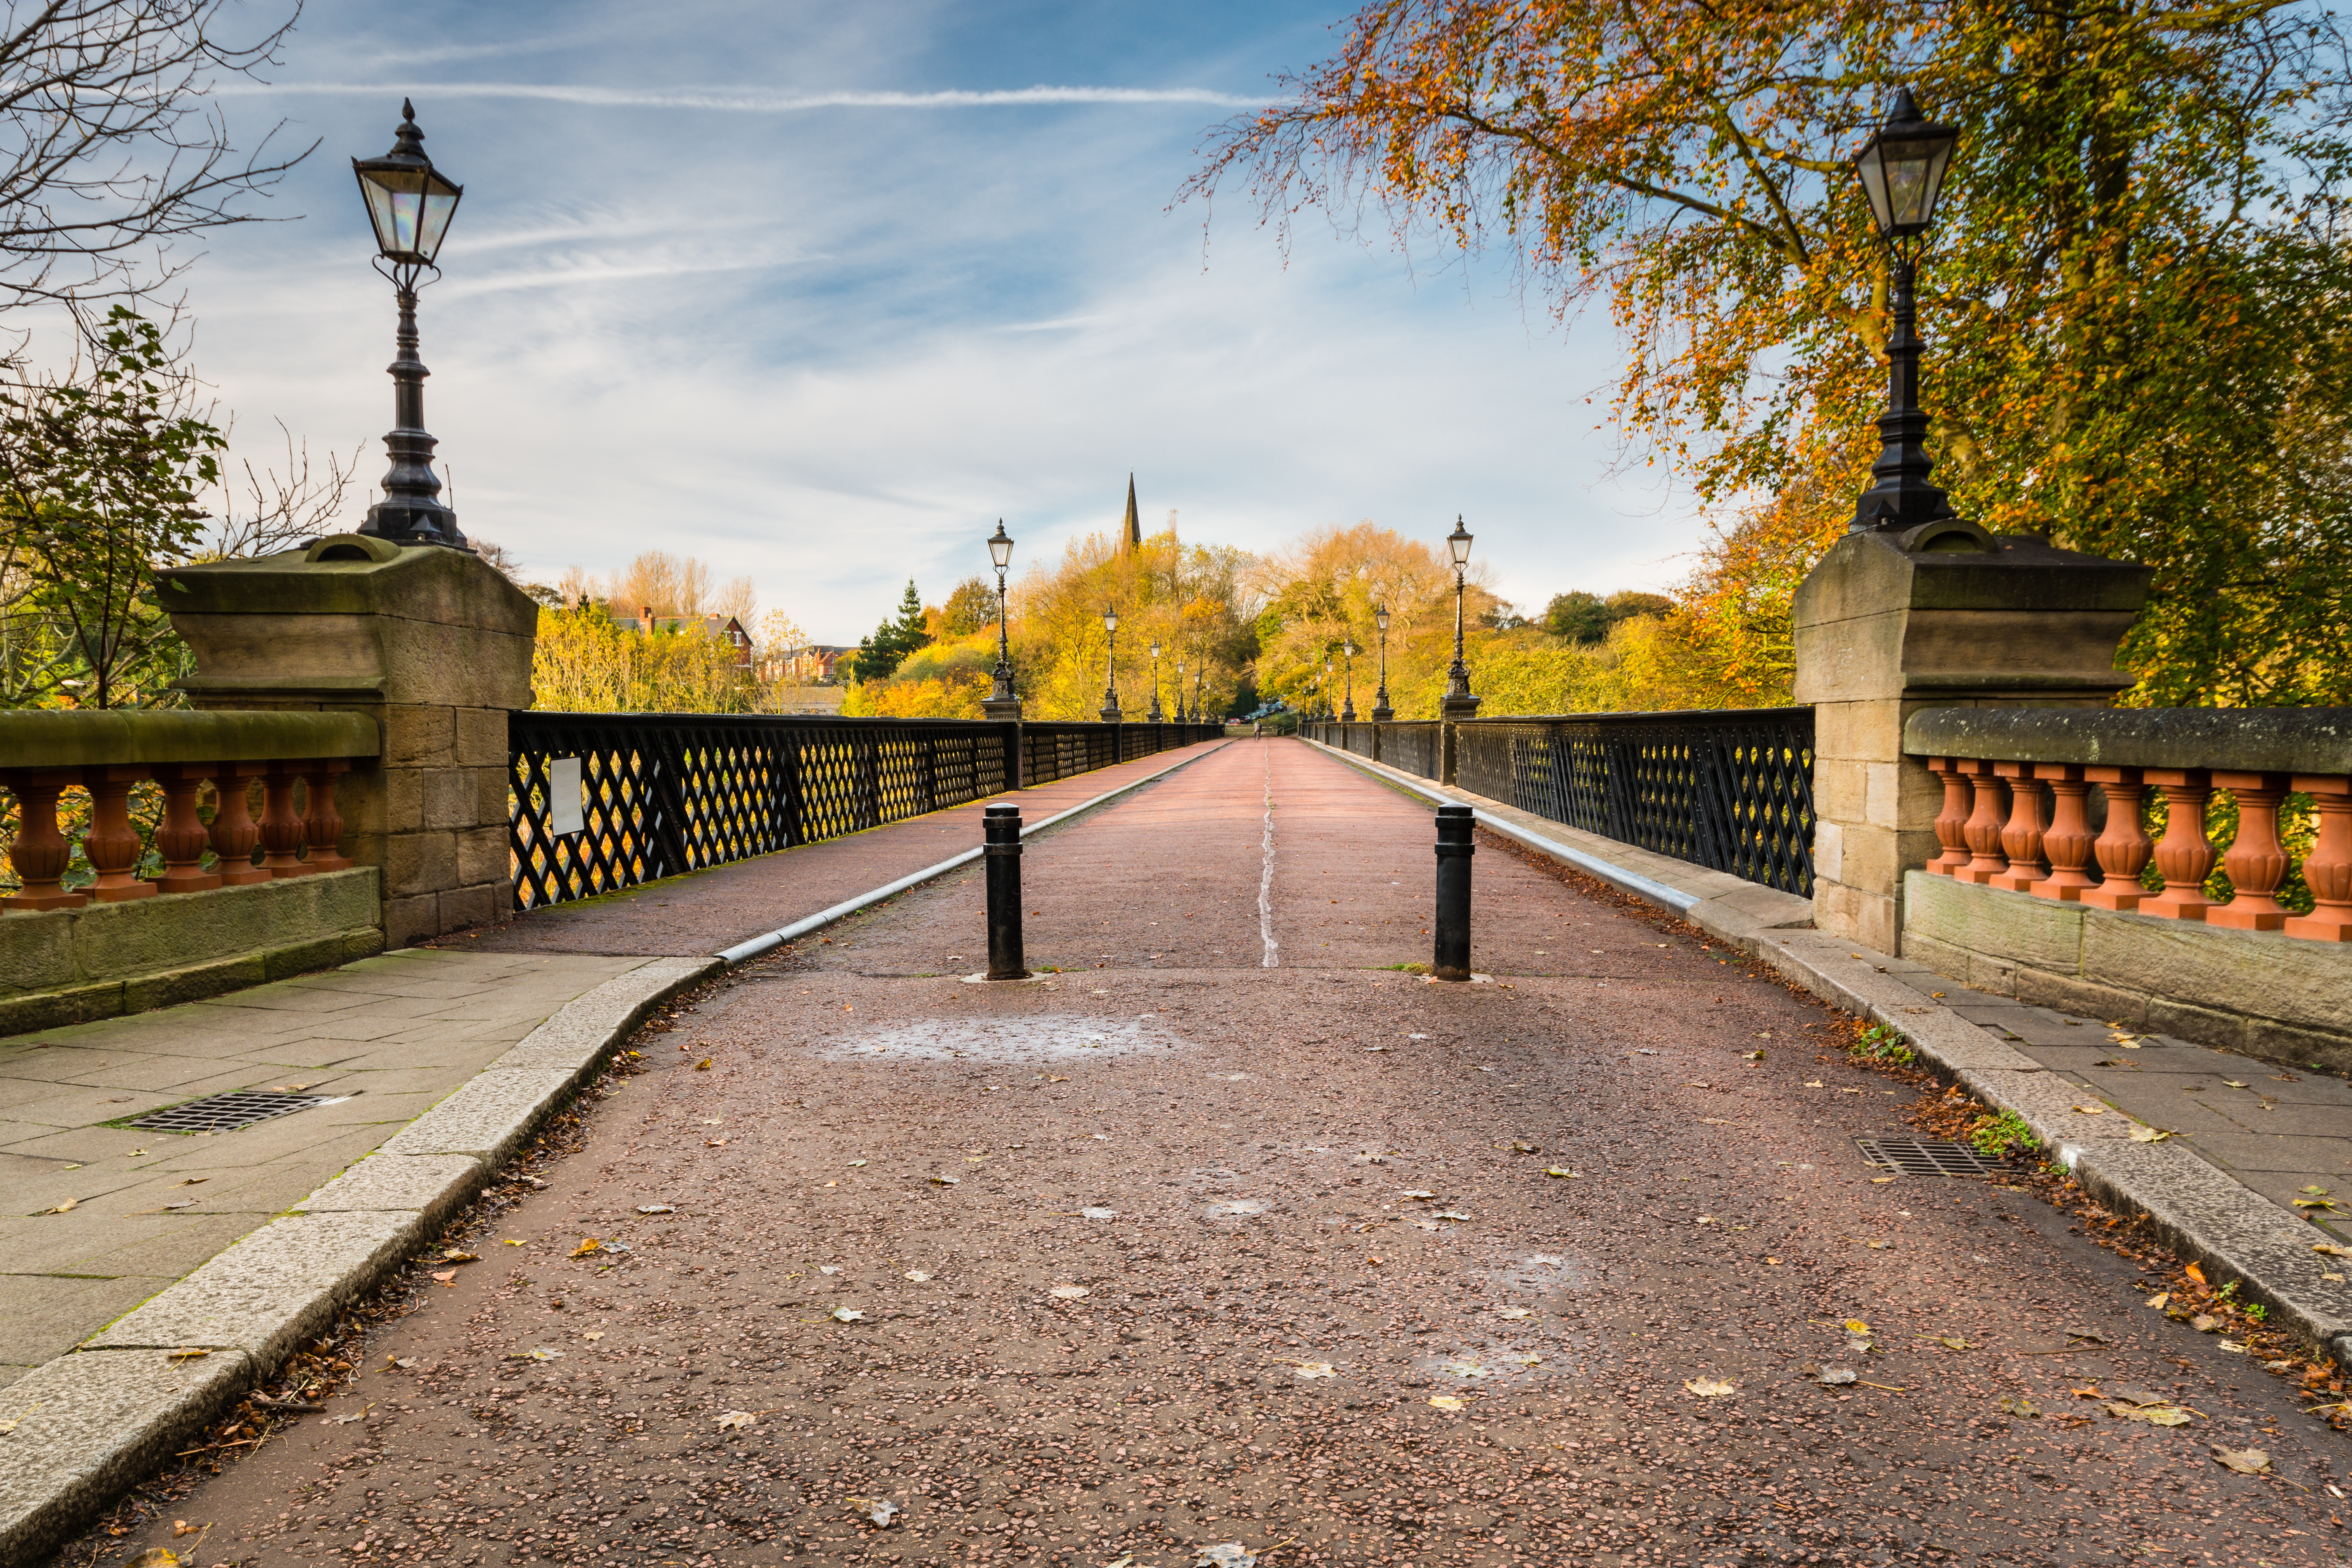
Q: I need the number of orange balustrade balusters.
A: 14